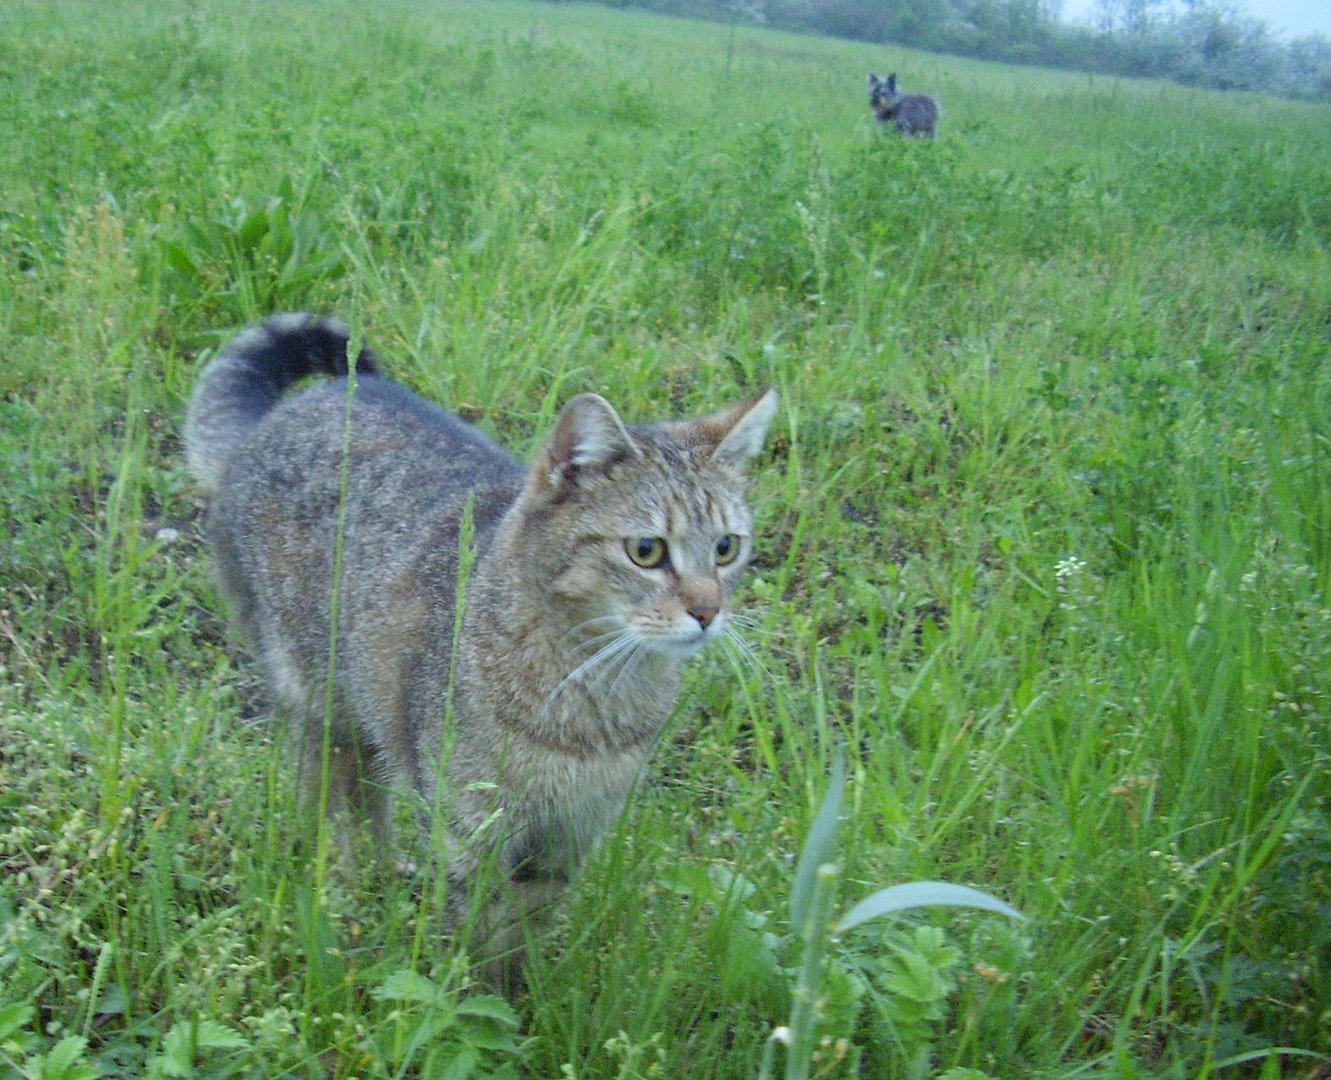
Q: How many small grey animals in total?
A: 2